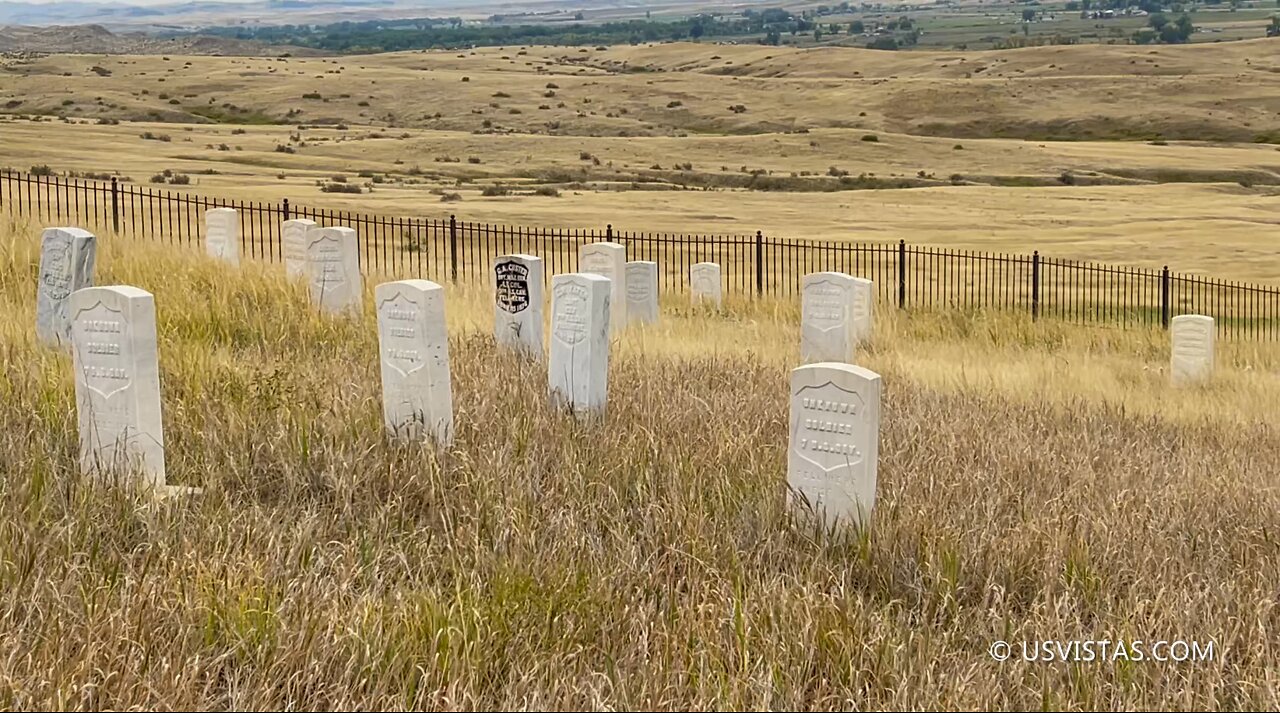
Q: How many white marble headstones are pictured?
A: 15